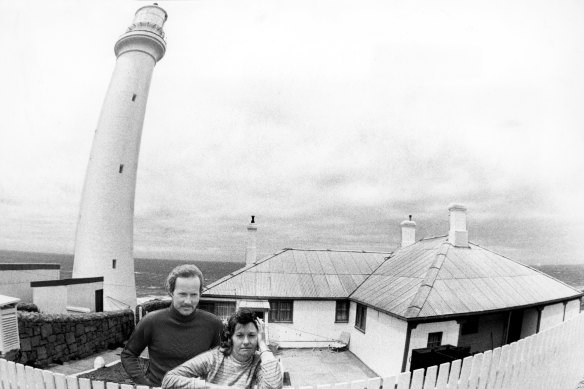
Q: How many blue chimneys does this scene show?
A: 0